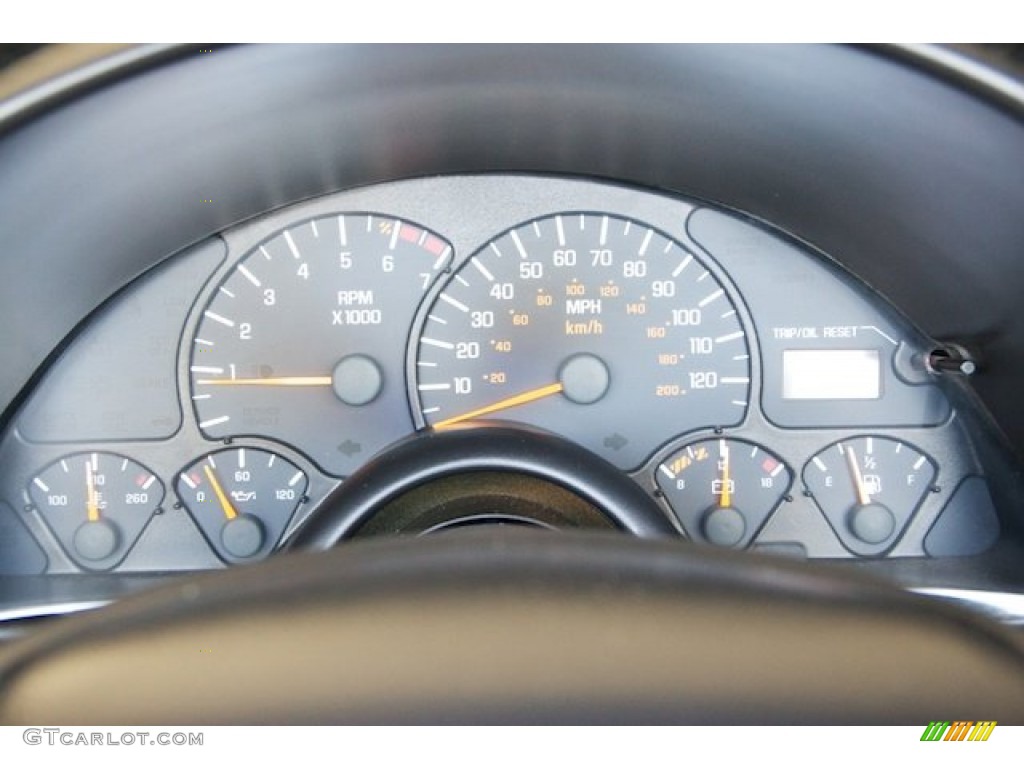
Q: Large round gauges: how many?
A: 2